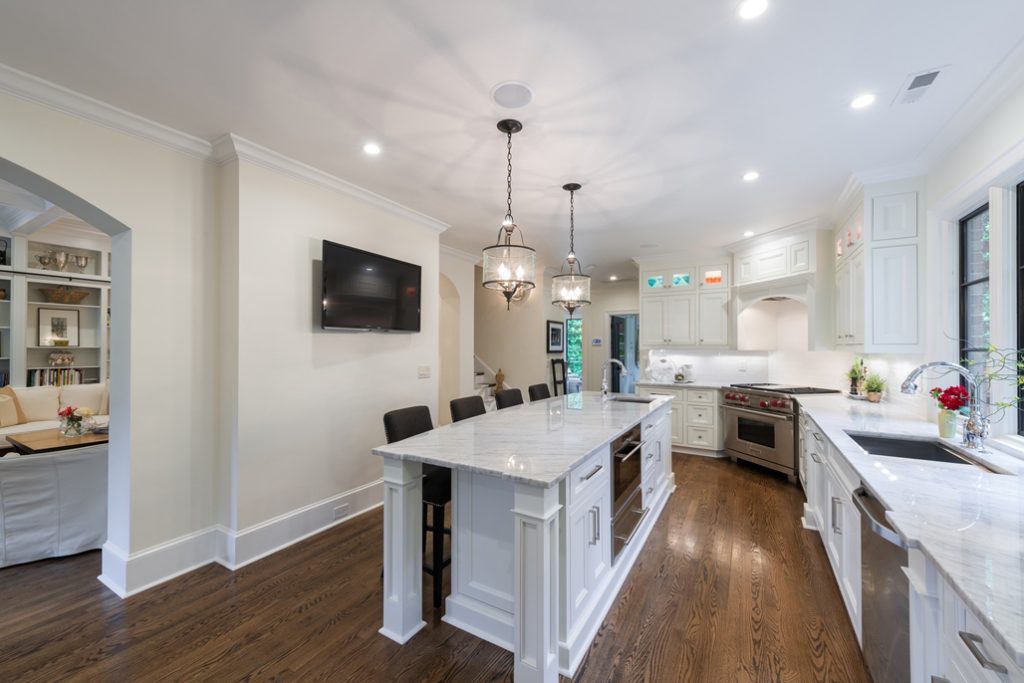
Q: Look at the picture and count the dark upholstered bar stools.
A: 4